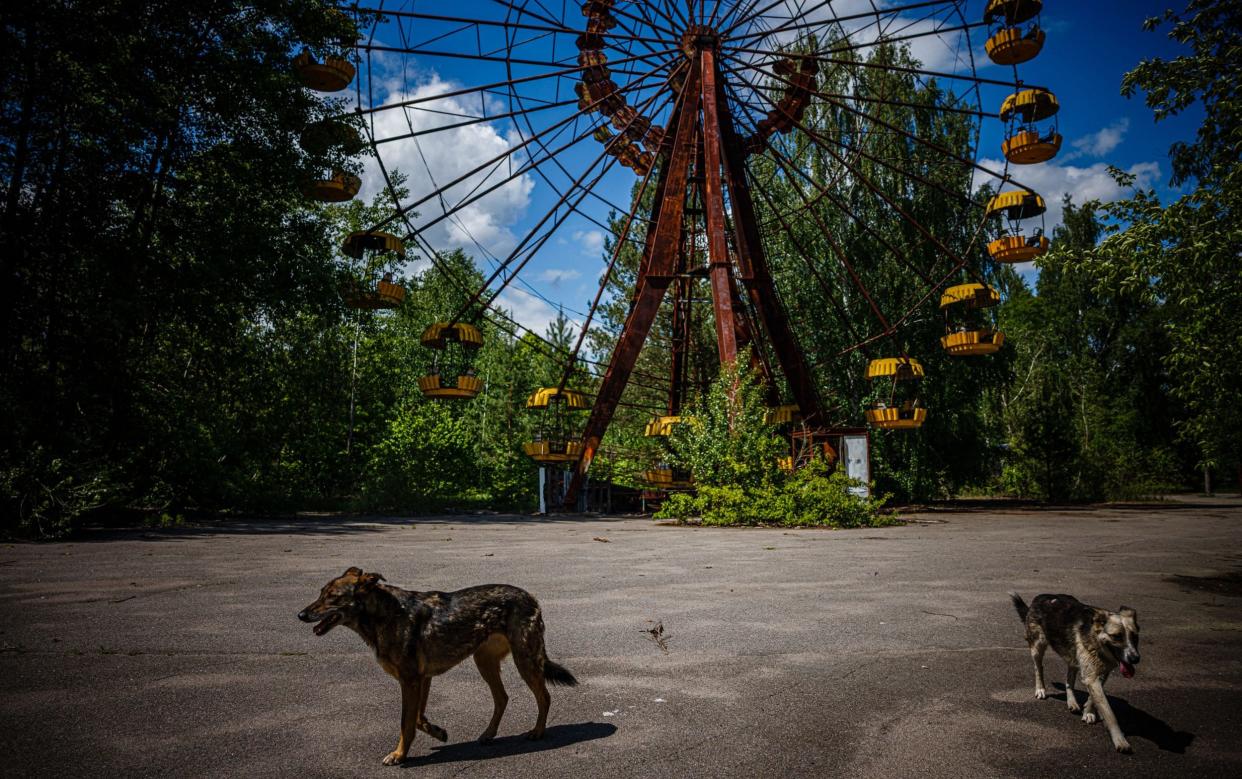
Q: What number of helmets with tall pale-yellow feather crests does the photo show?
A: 0